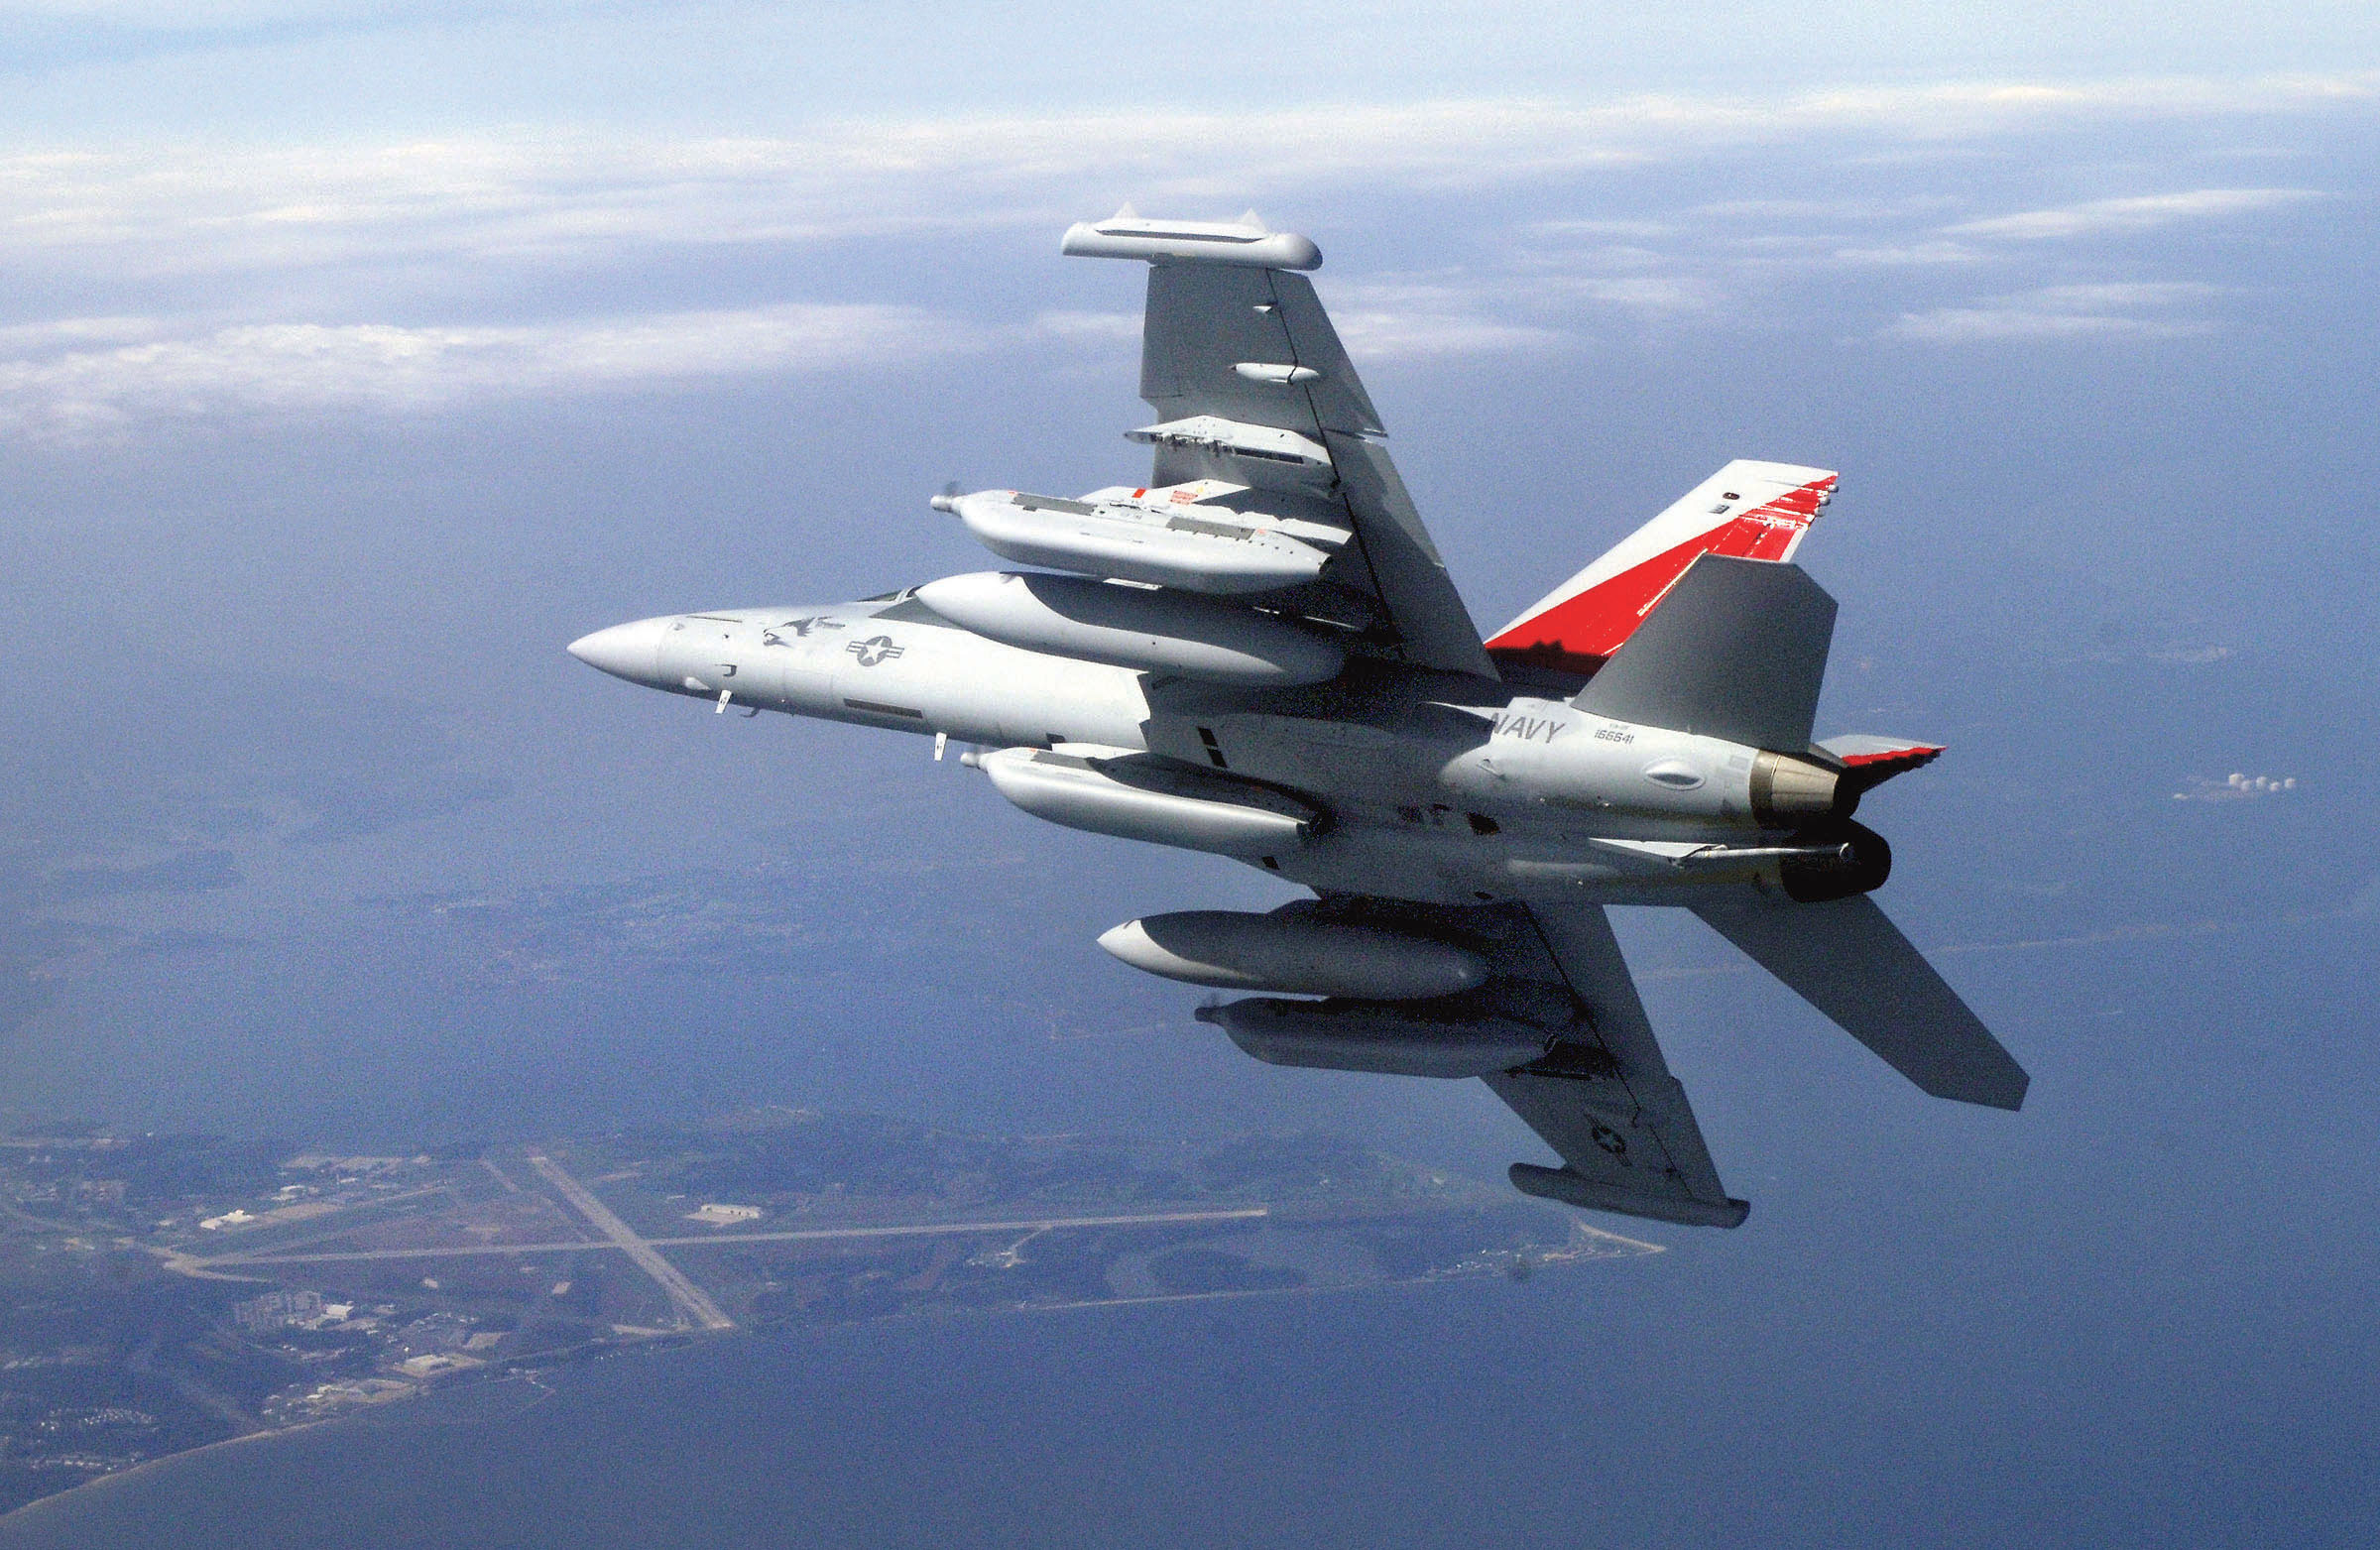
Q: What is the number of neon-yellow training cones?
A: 0